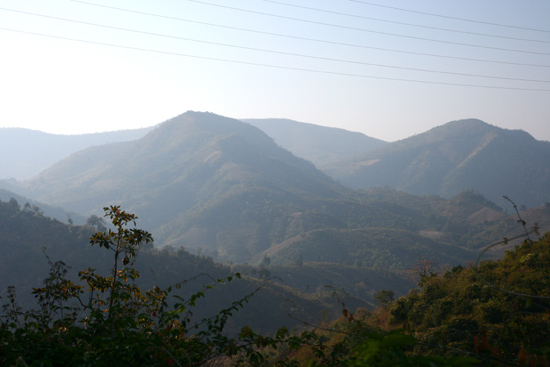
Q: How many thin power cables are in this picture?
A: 6